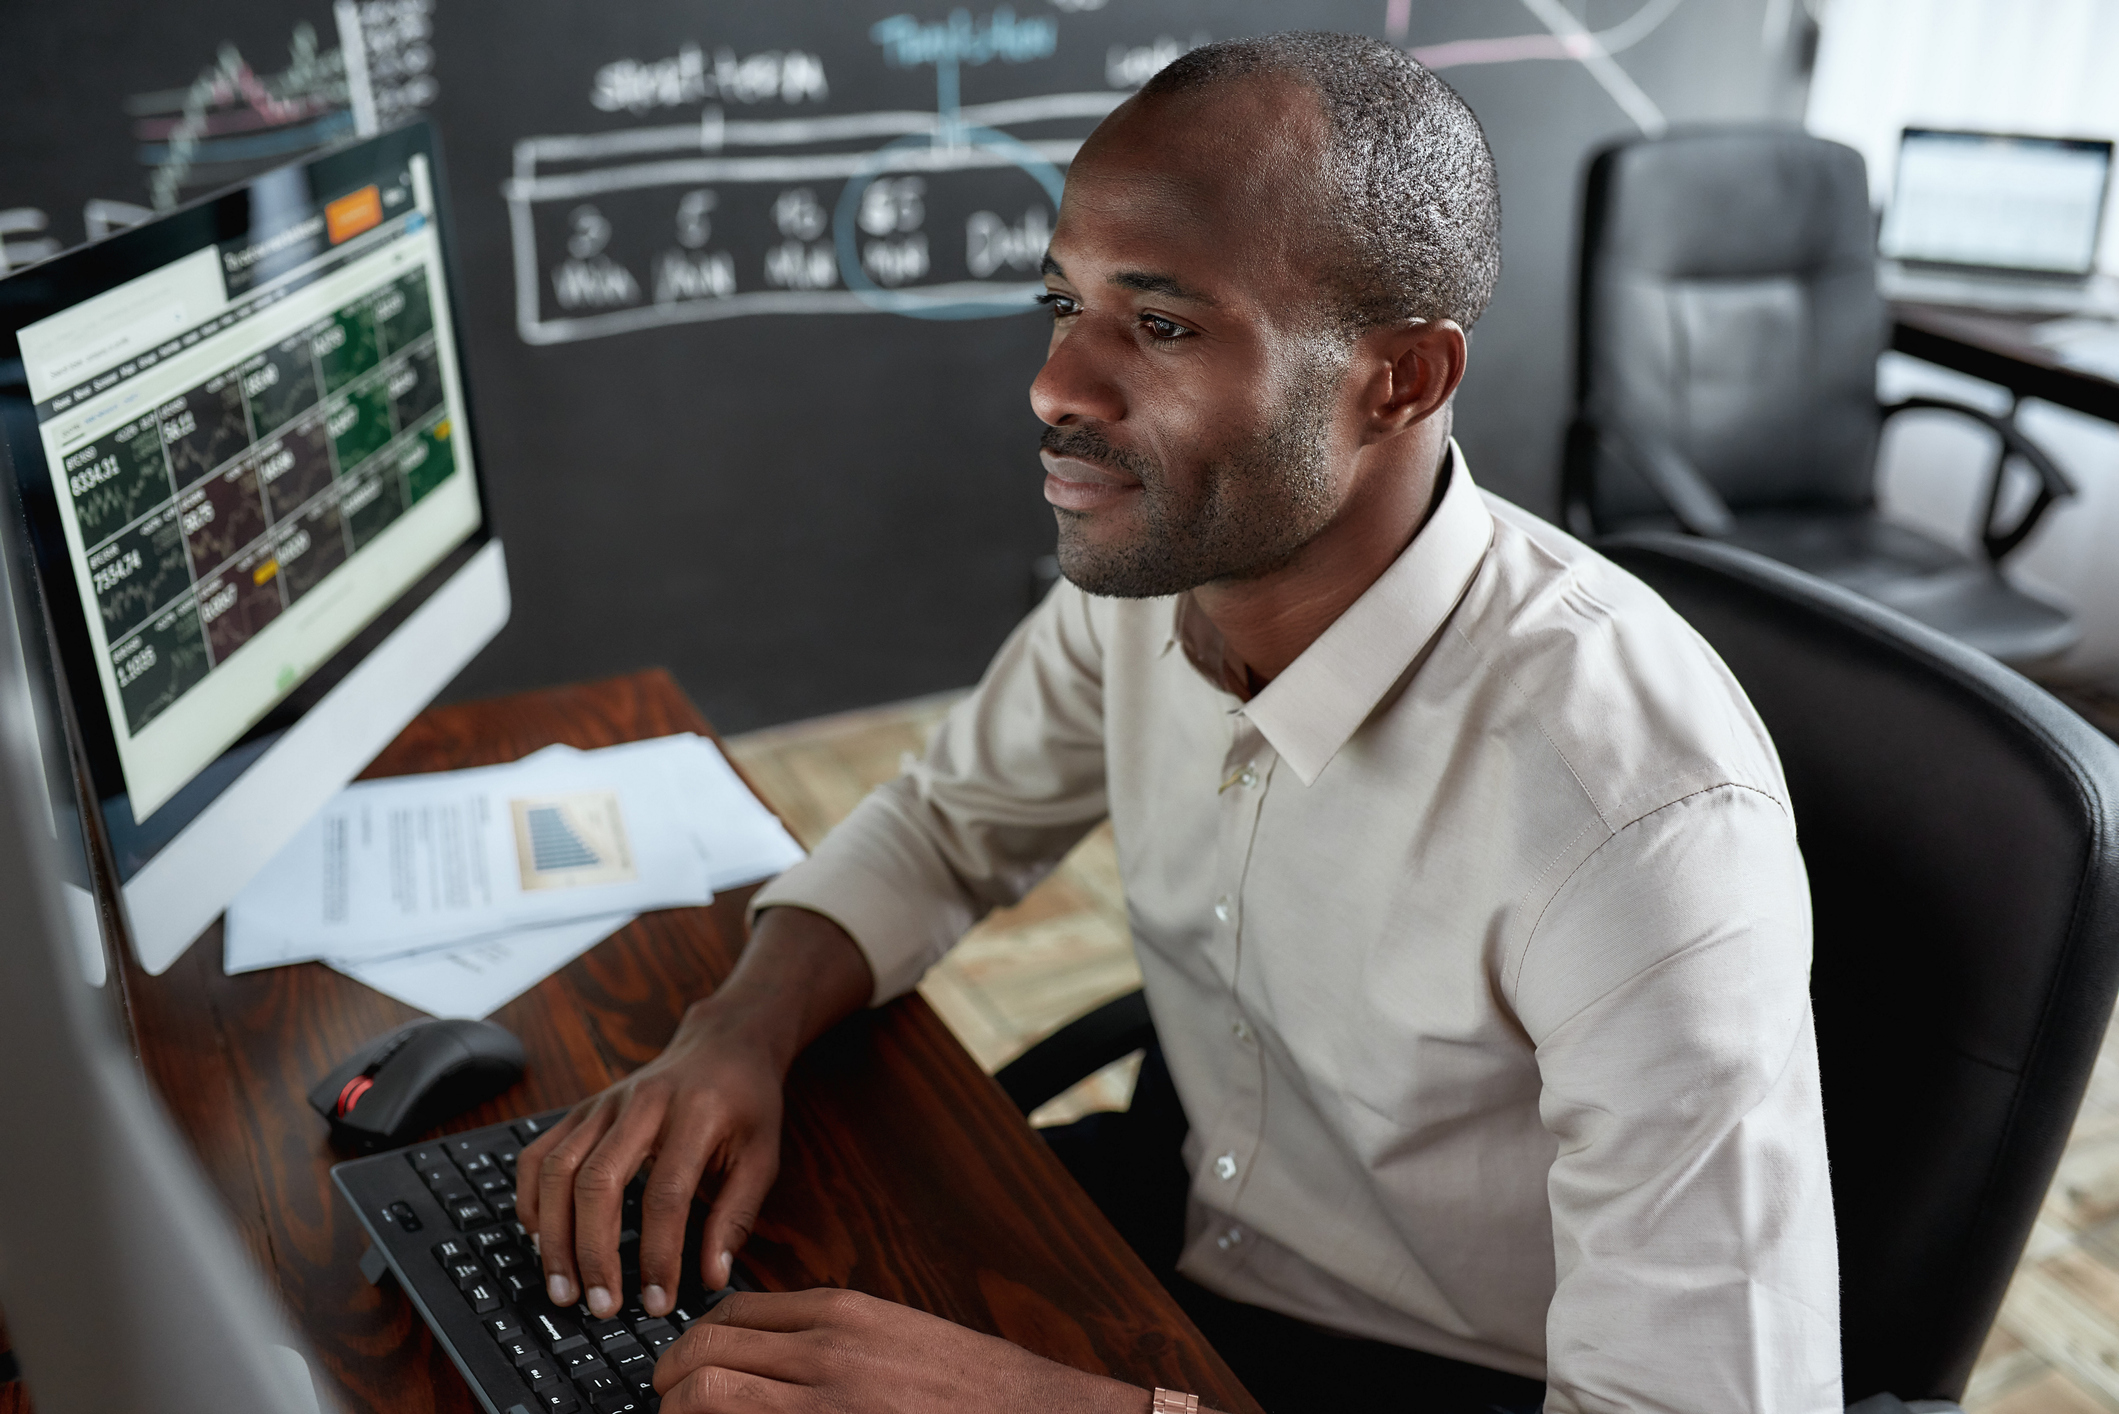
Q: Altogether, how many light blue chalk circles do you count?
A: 1